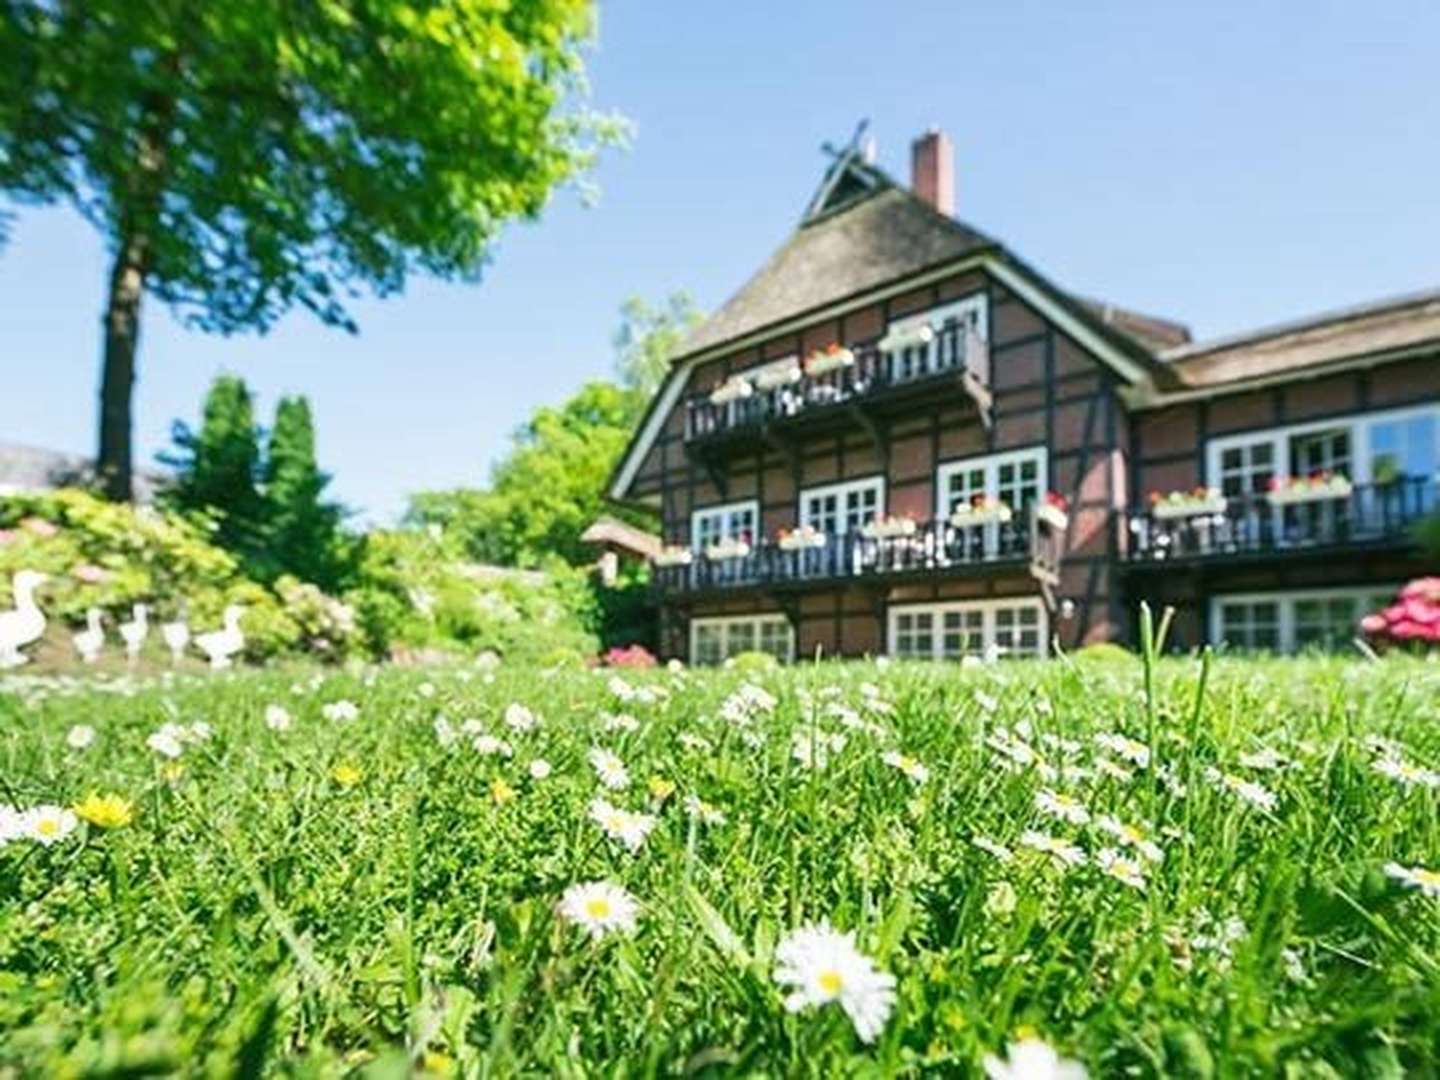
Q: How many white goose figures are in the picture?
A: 5